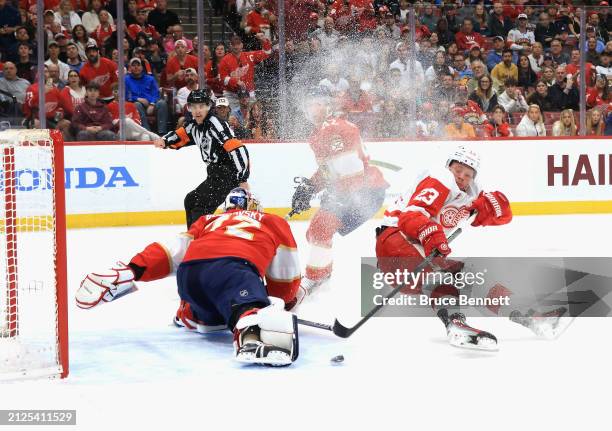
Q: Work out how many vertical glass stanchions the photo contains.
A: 6